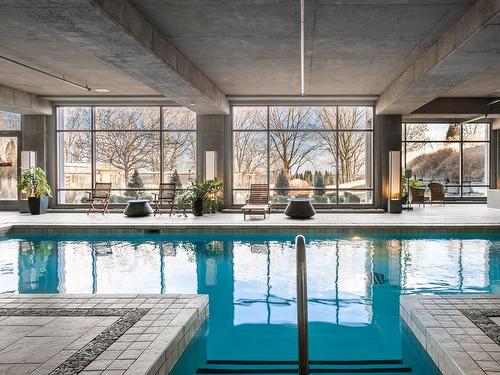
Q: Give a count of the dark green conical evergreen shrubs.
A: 4